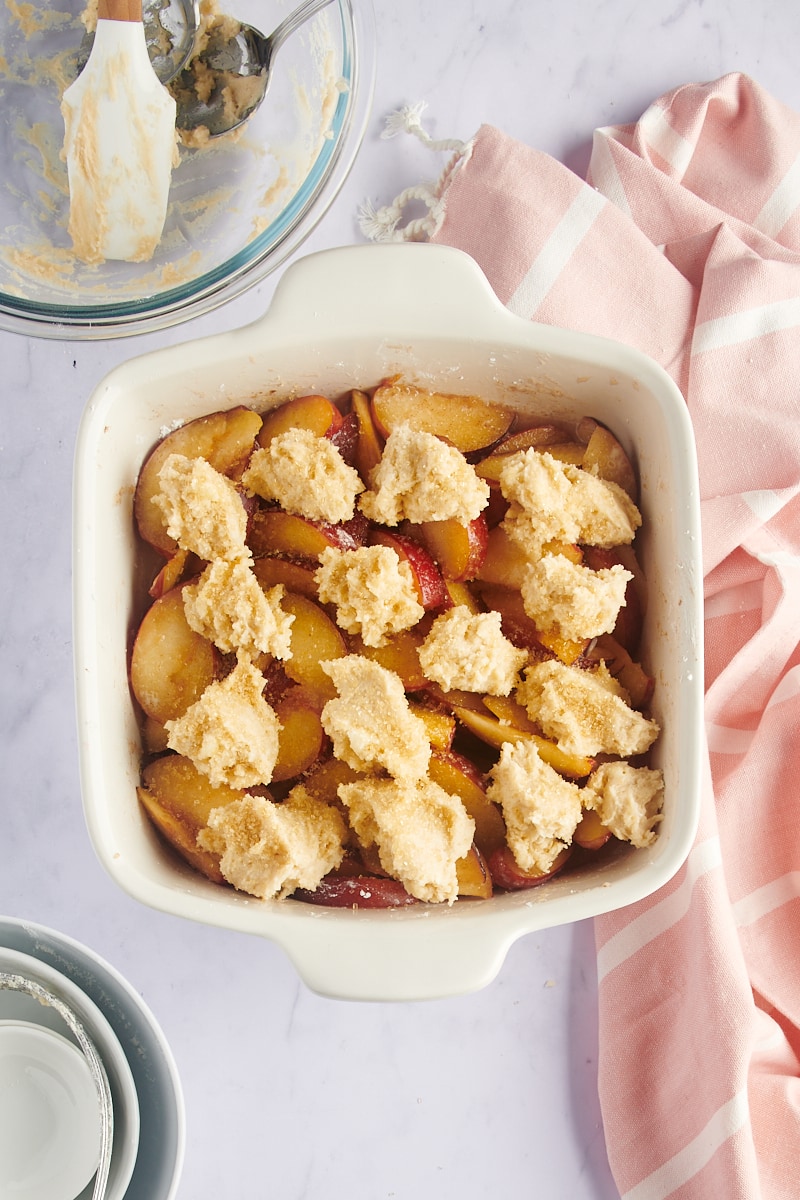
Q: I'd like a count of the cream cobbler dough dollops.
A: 15